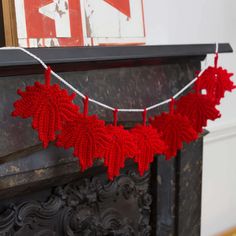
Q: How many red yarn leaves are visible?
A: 7